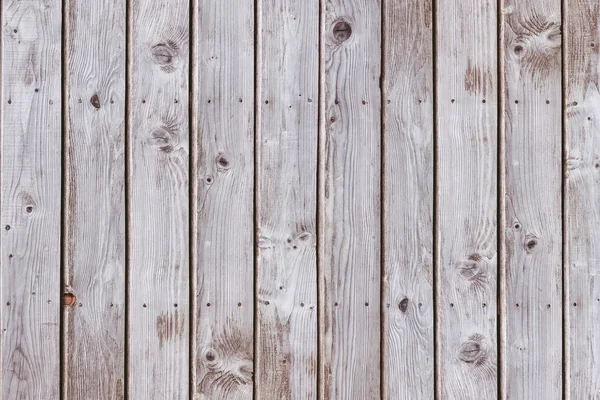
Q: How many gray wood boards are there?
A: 10